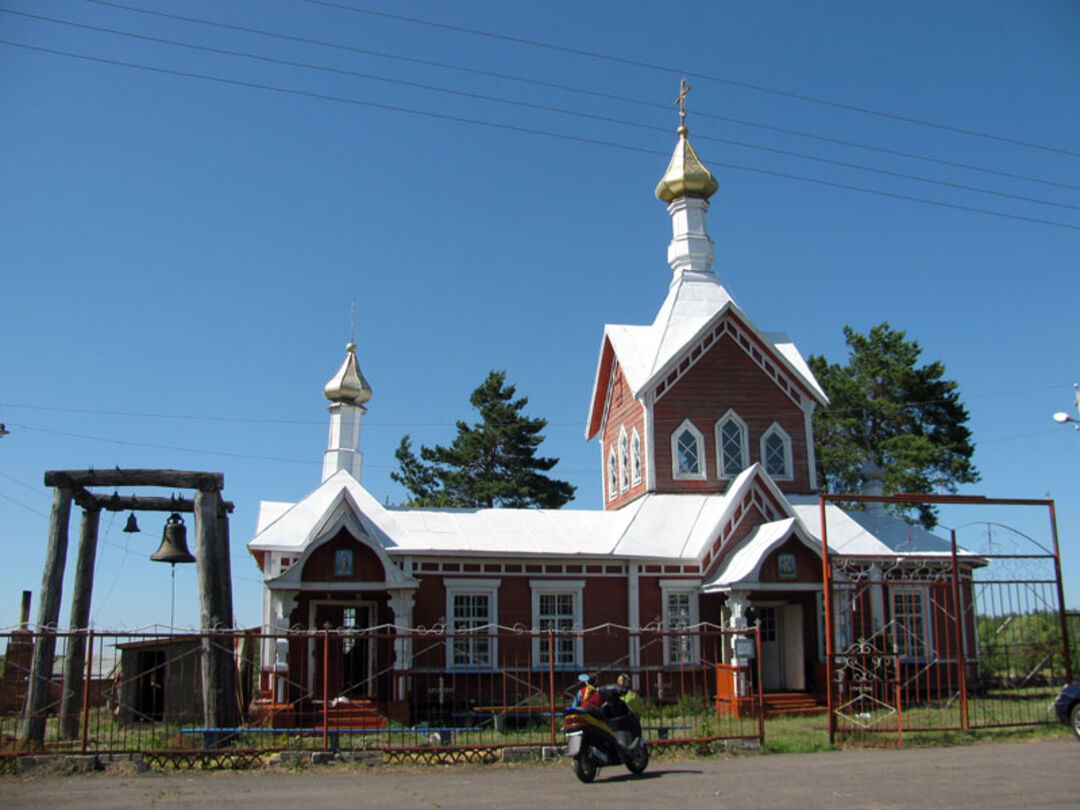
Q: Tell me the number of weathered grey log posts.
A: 4